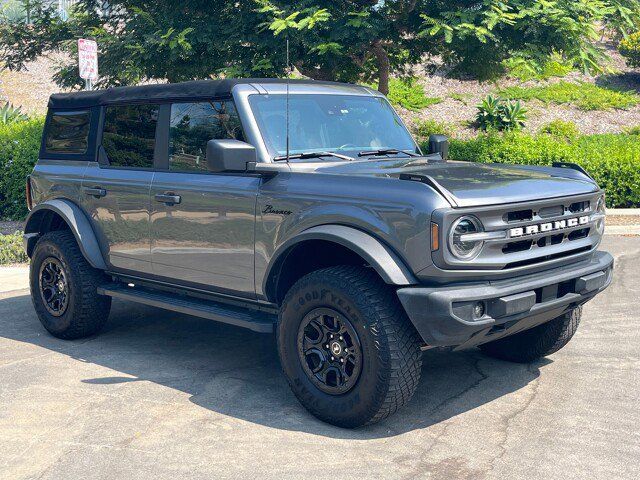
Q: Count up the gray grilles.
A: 1